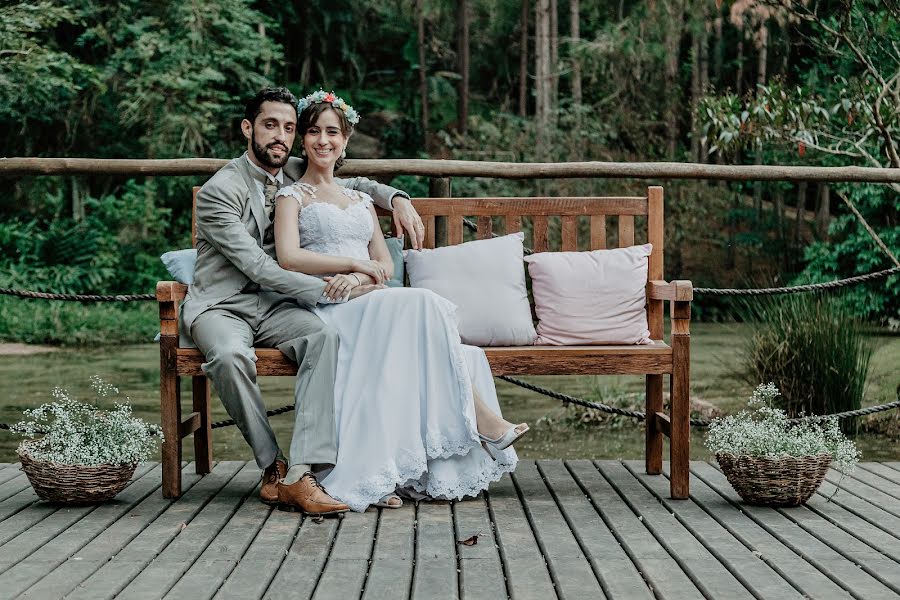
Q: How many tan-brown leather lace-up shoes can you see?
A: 2